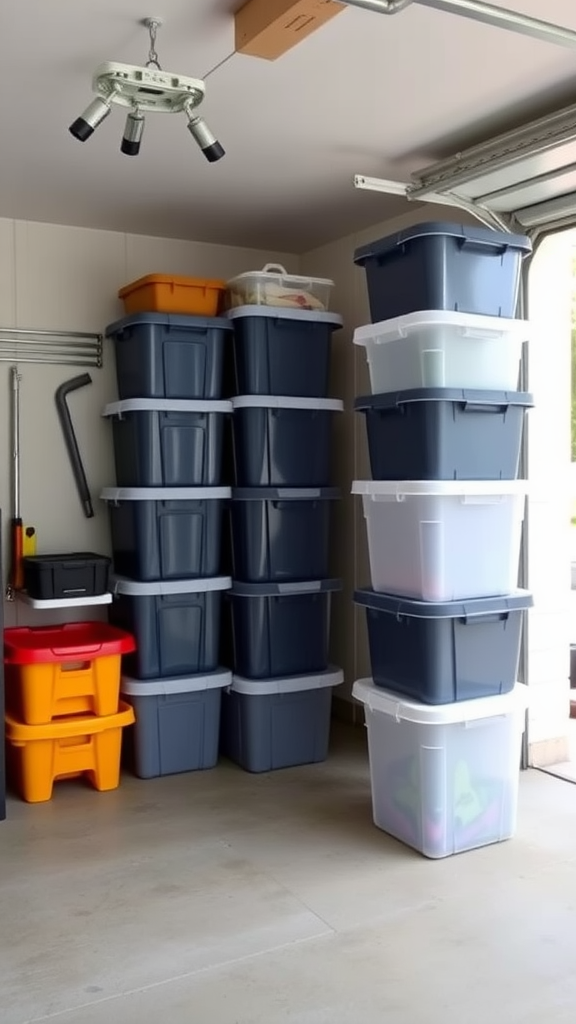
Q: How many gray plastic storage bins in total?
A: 13